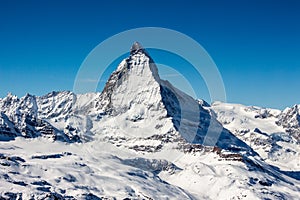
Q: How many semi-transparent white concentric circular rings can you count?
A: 2